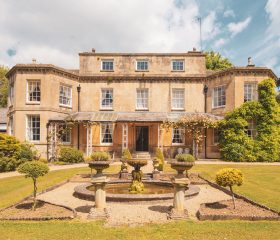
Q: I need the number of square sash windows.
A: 3